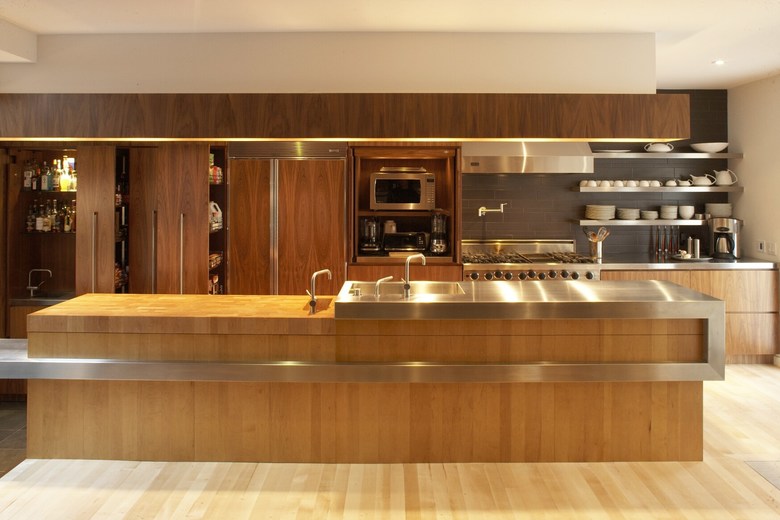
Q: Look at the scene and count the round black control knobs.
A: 11